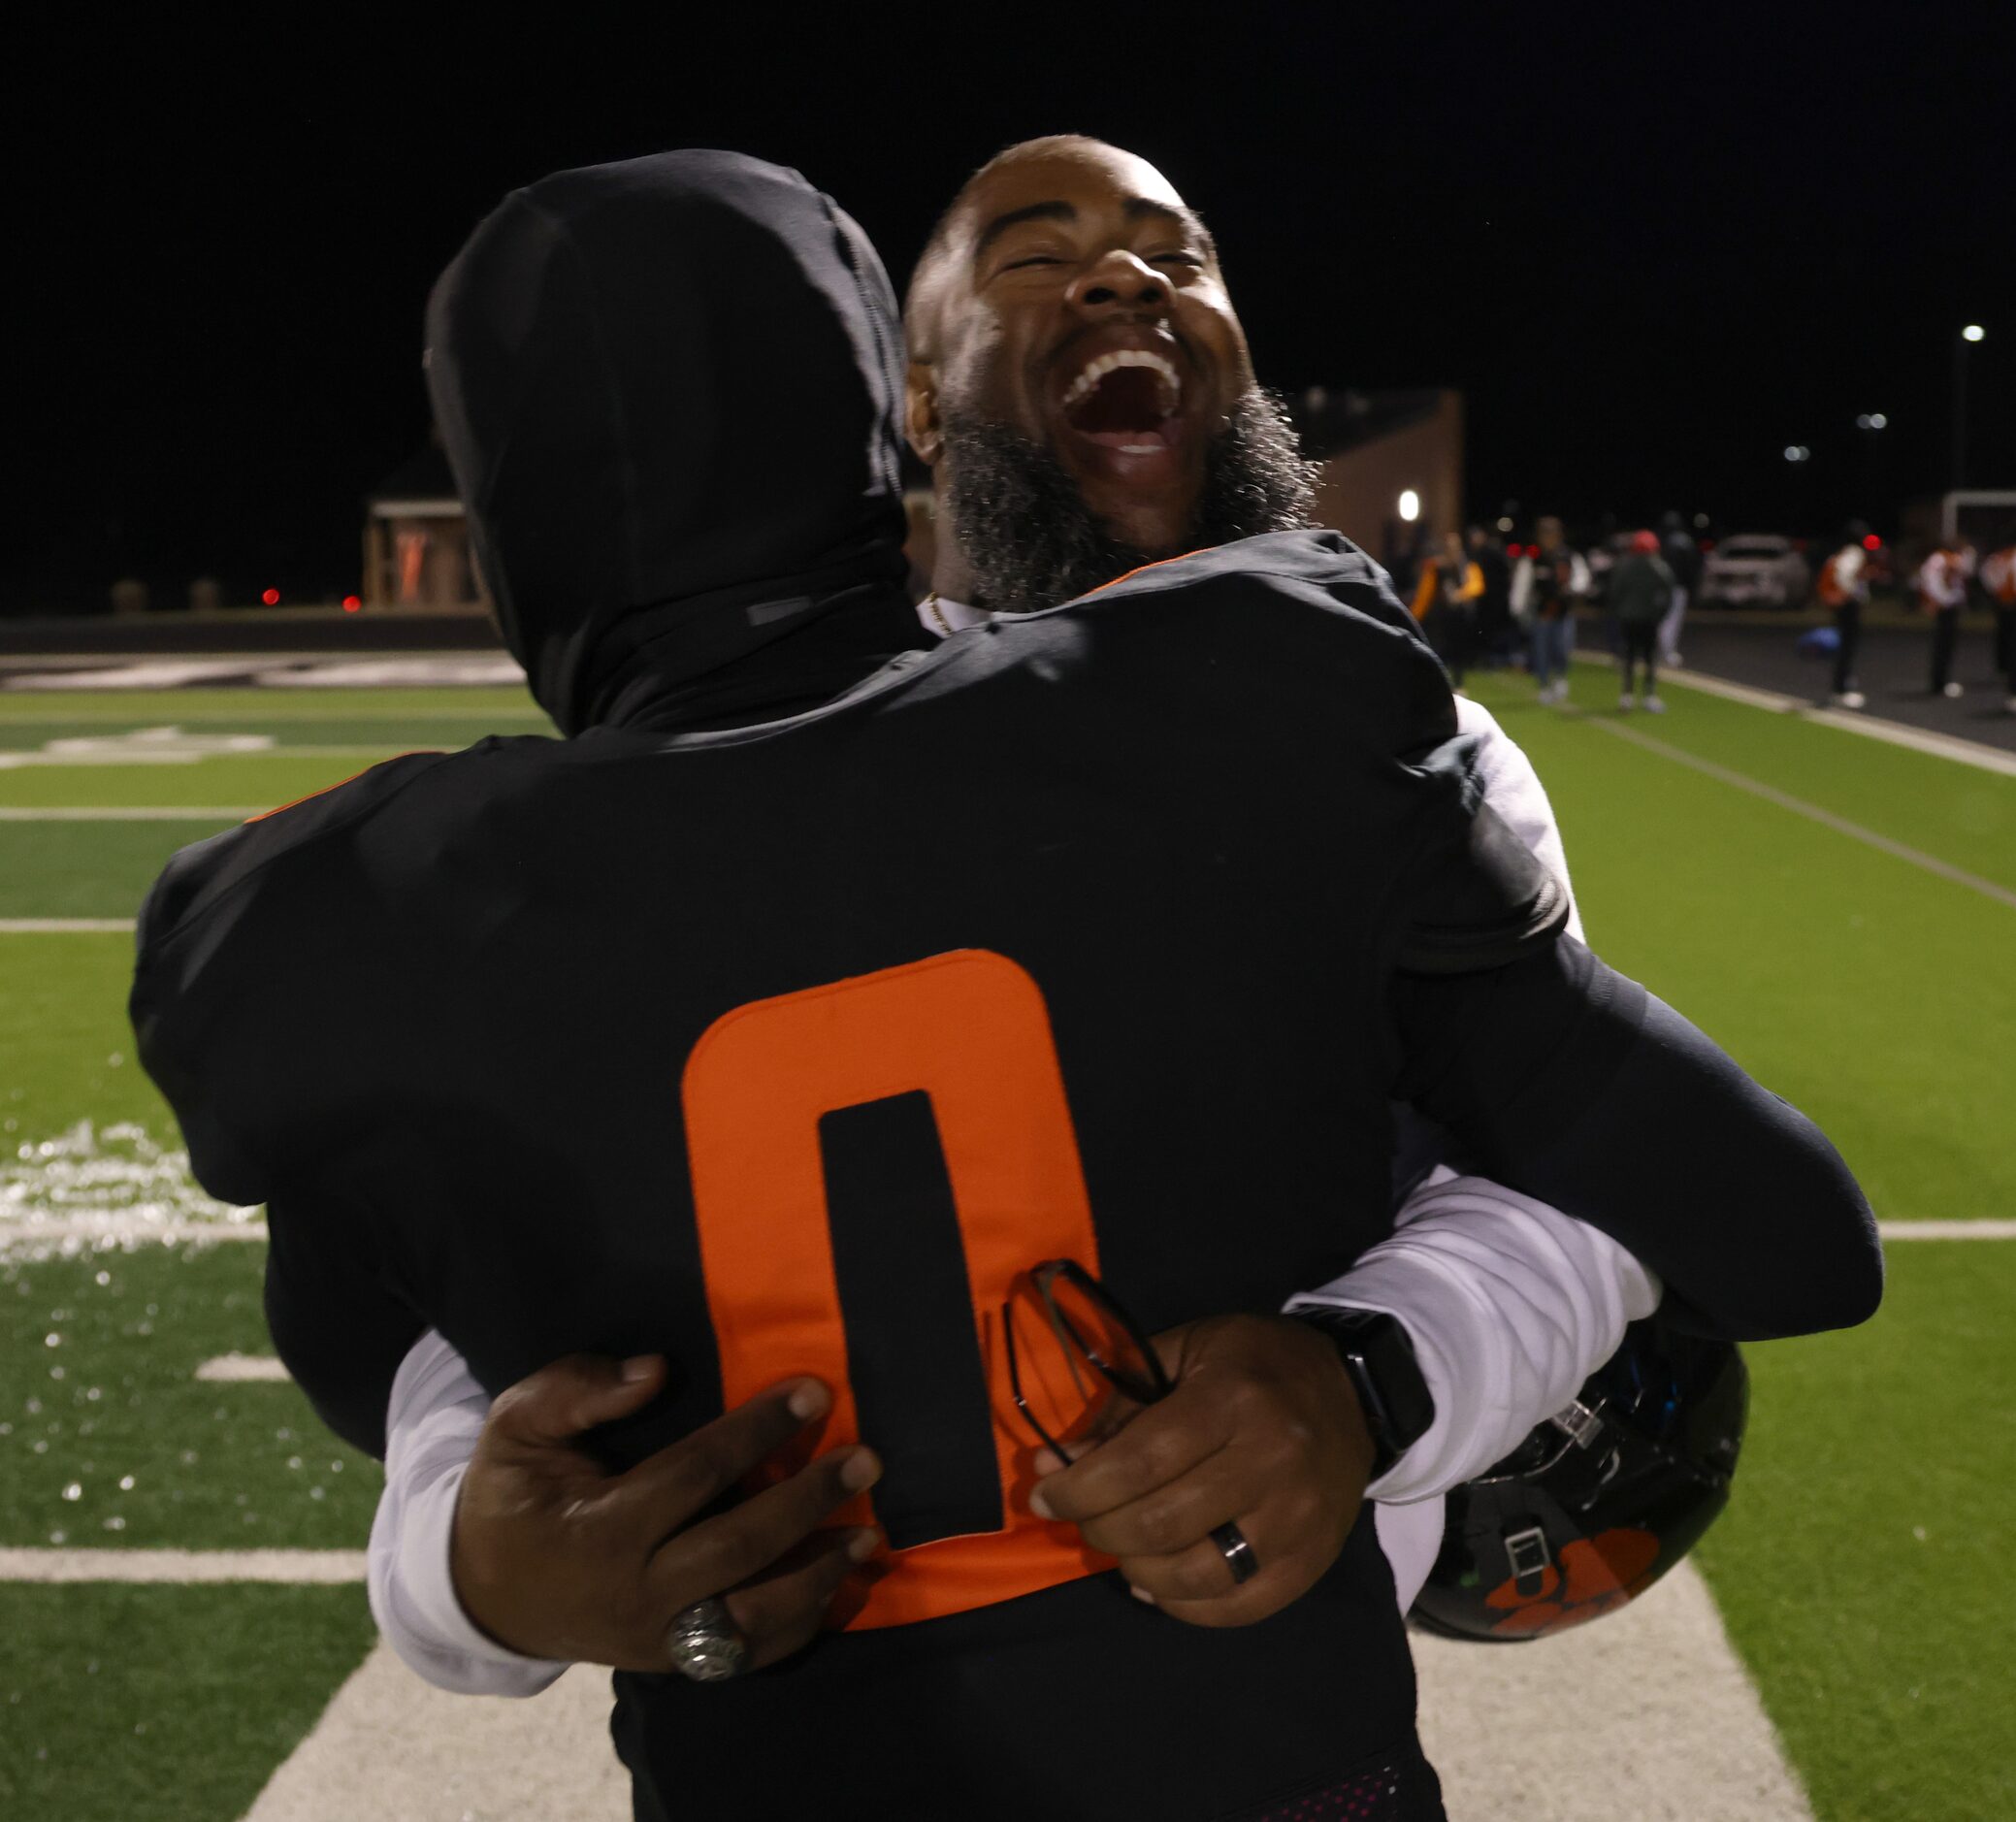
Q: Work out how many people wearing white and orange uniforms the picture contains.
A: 3